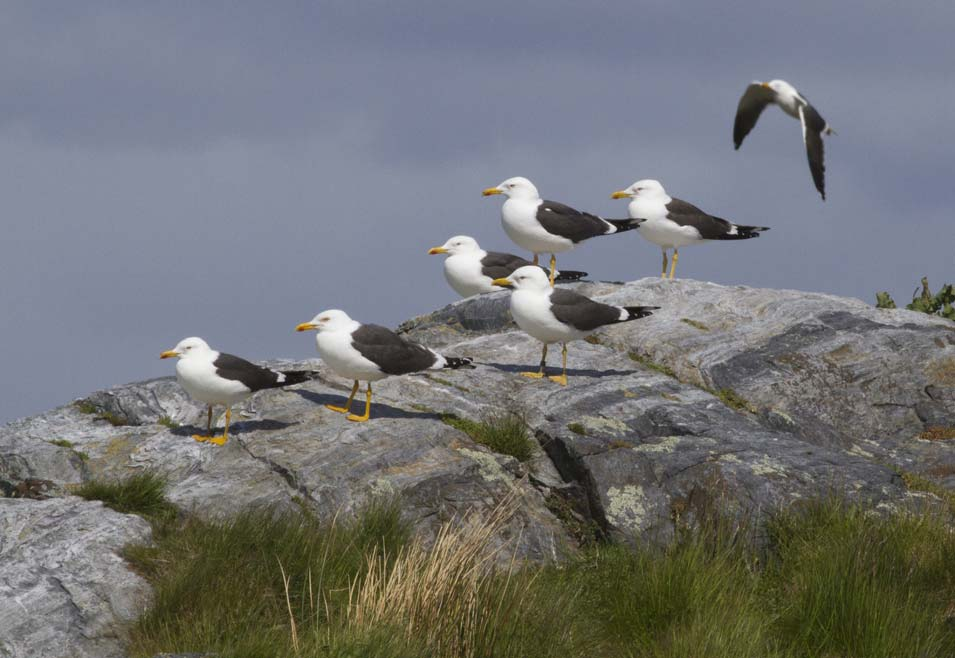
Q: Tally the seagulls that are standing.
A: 6